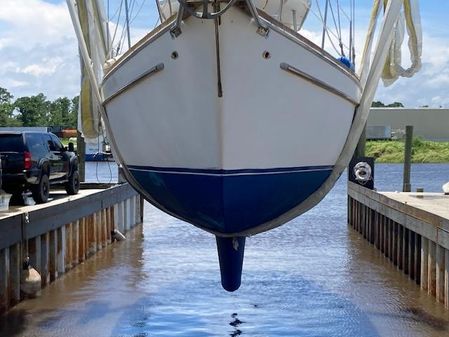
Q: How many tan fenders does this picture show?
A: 1